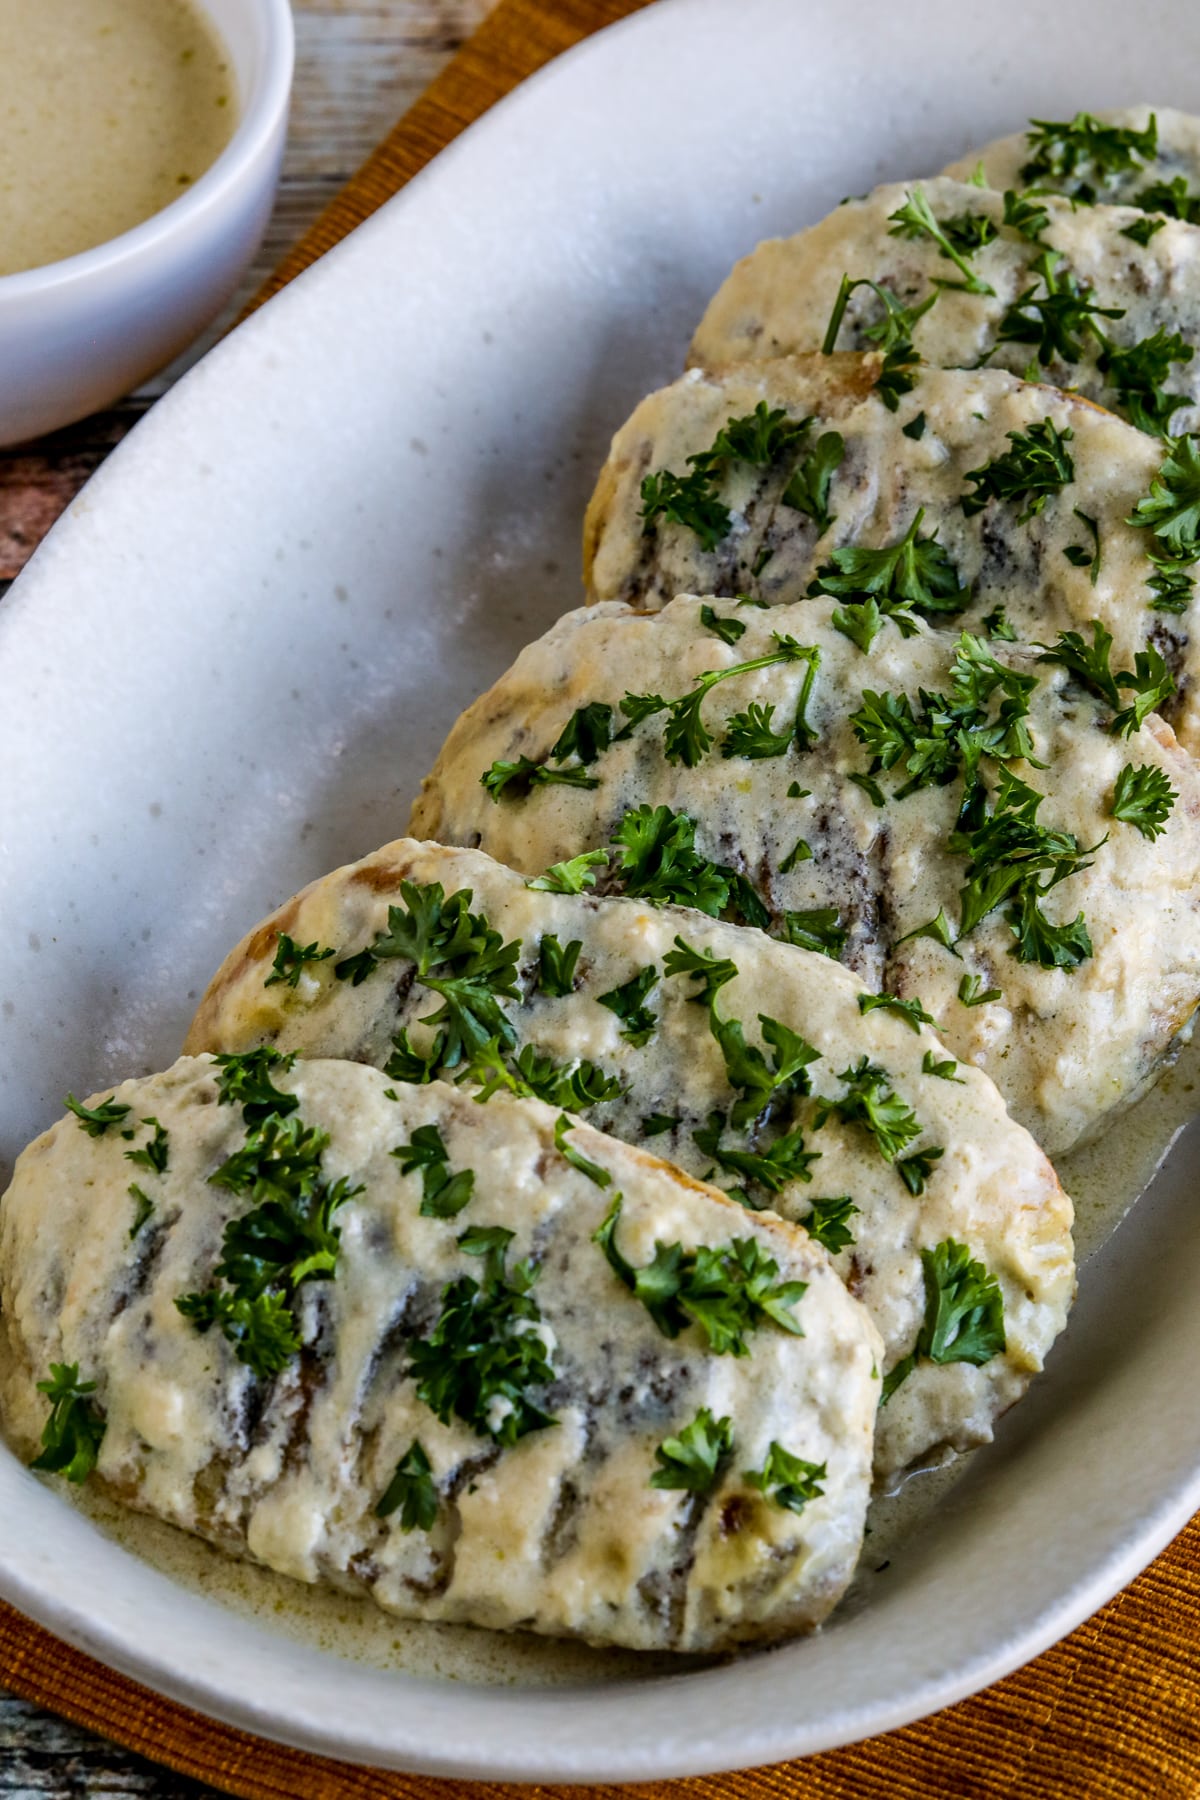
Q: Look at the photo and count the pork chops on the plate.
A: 6